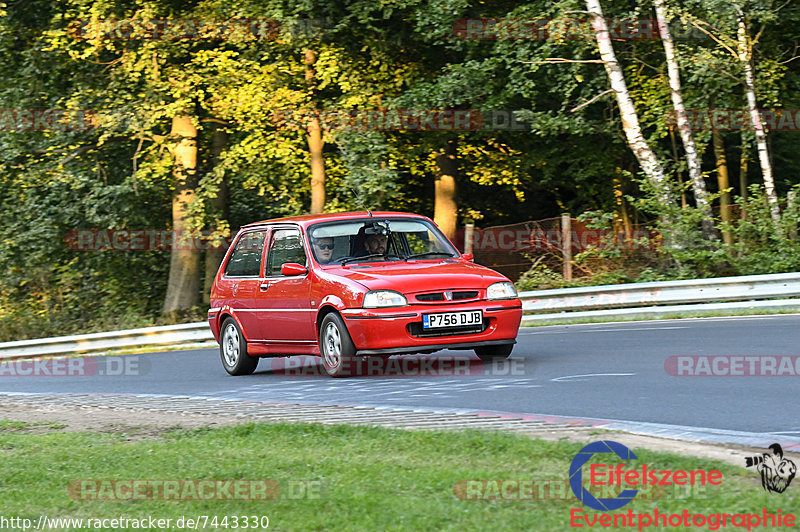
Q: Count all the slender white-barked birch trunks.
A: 3